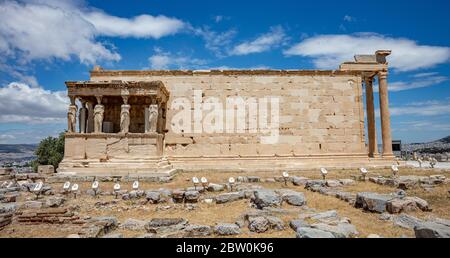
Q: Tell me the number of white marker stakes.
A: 13